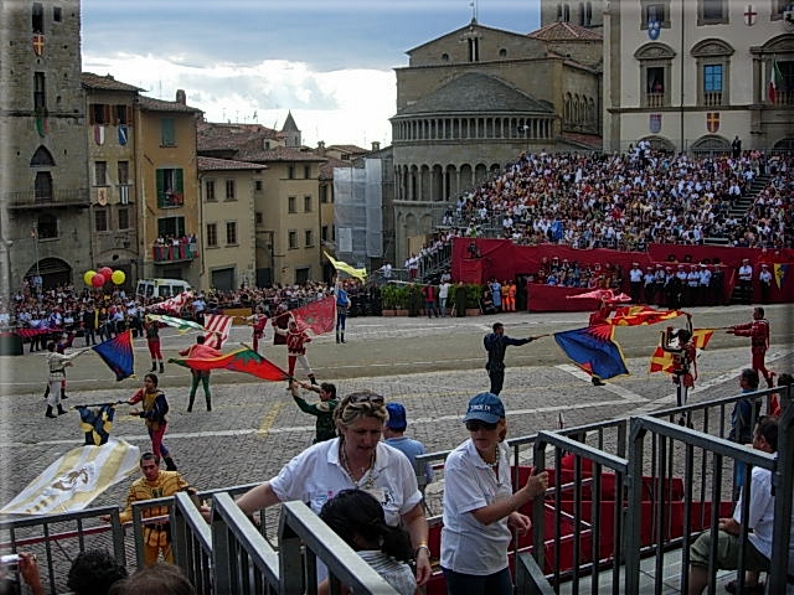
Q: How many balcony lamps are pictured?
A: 0